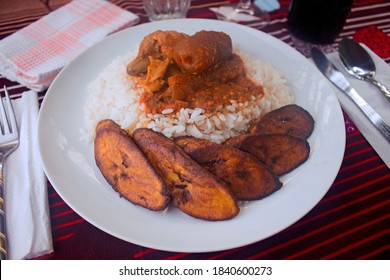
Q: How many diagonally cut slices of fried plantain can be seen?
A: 5